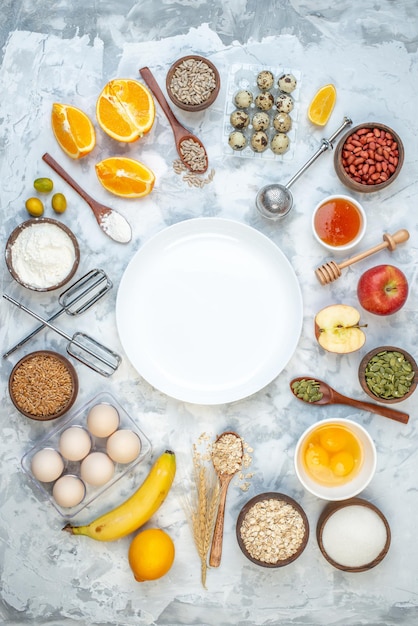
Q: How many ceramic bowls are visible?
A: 2